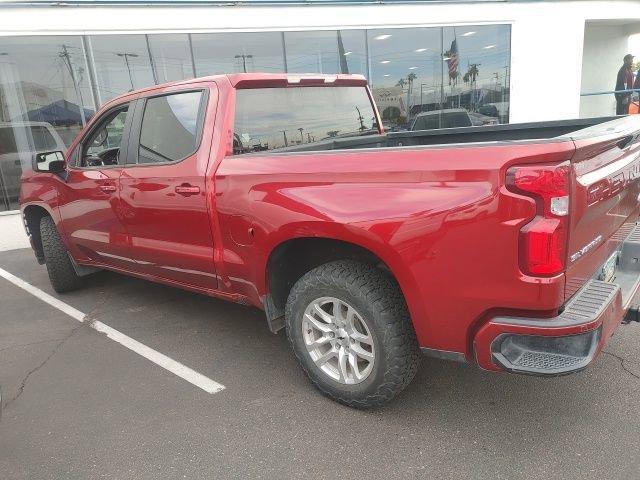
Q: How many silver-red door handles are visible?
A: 2